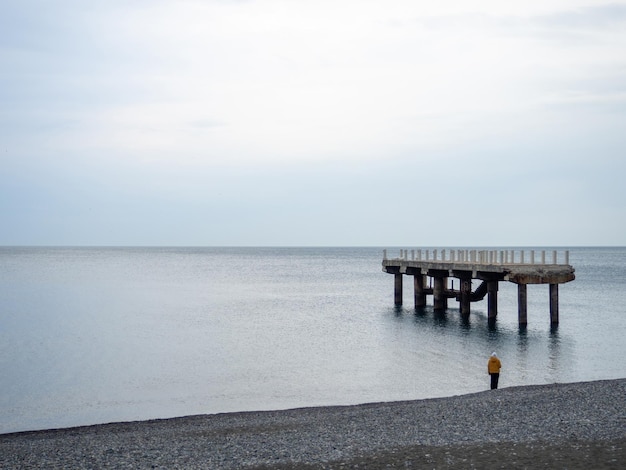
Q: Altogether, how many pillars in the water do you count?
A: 7